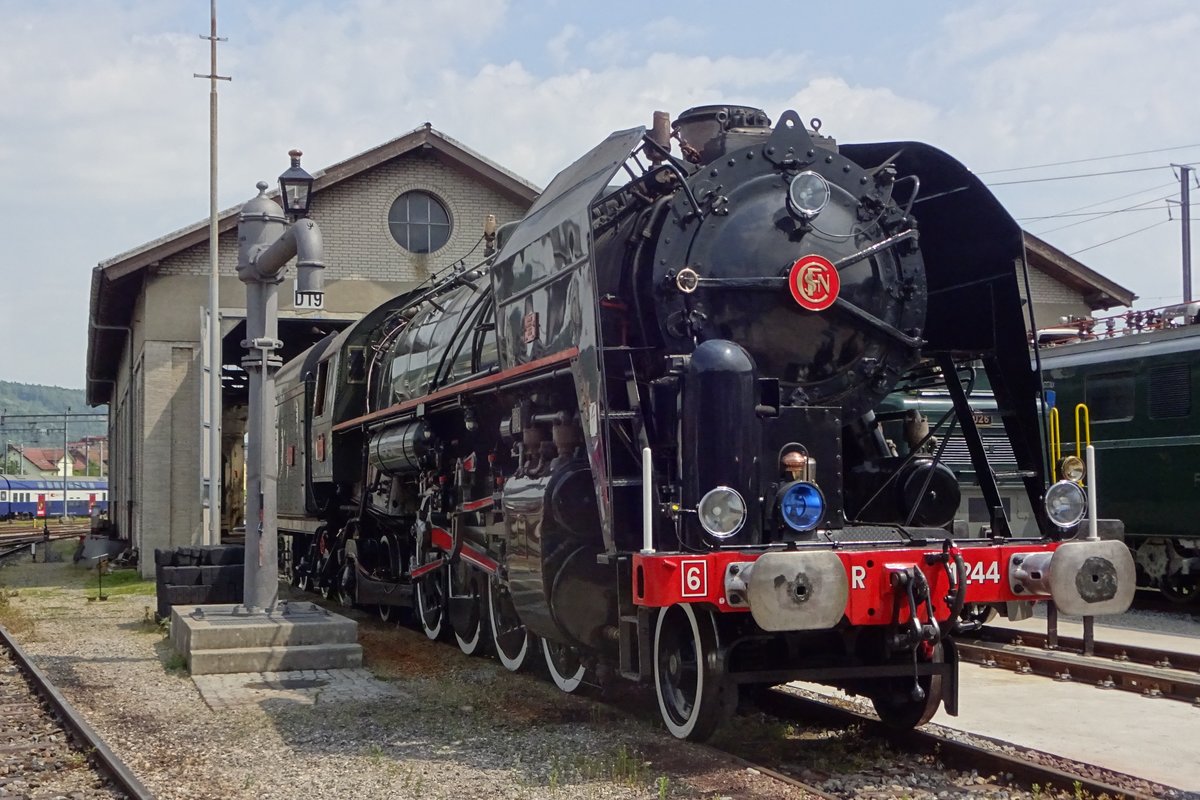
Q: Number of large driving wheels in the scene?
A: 4